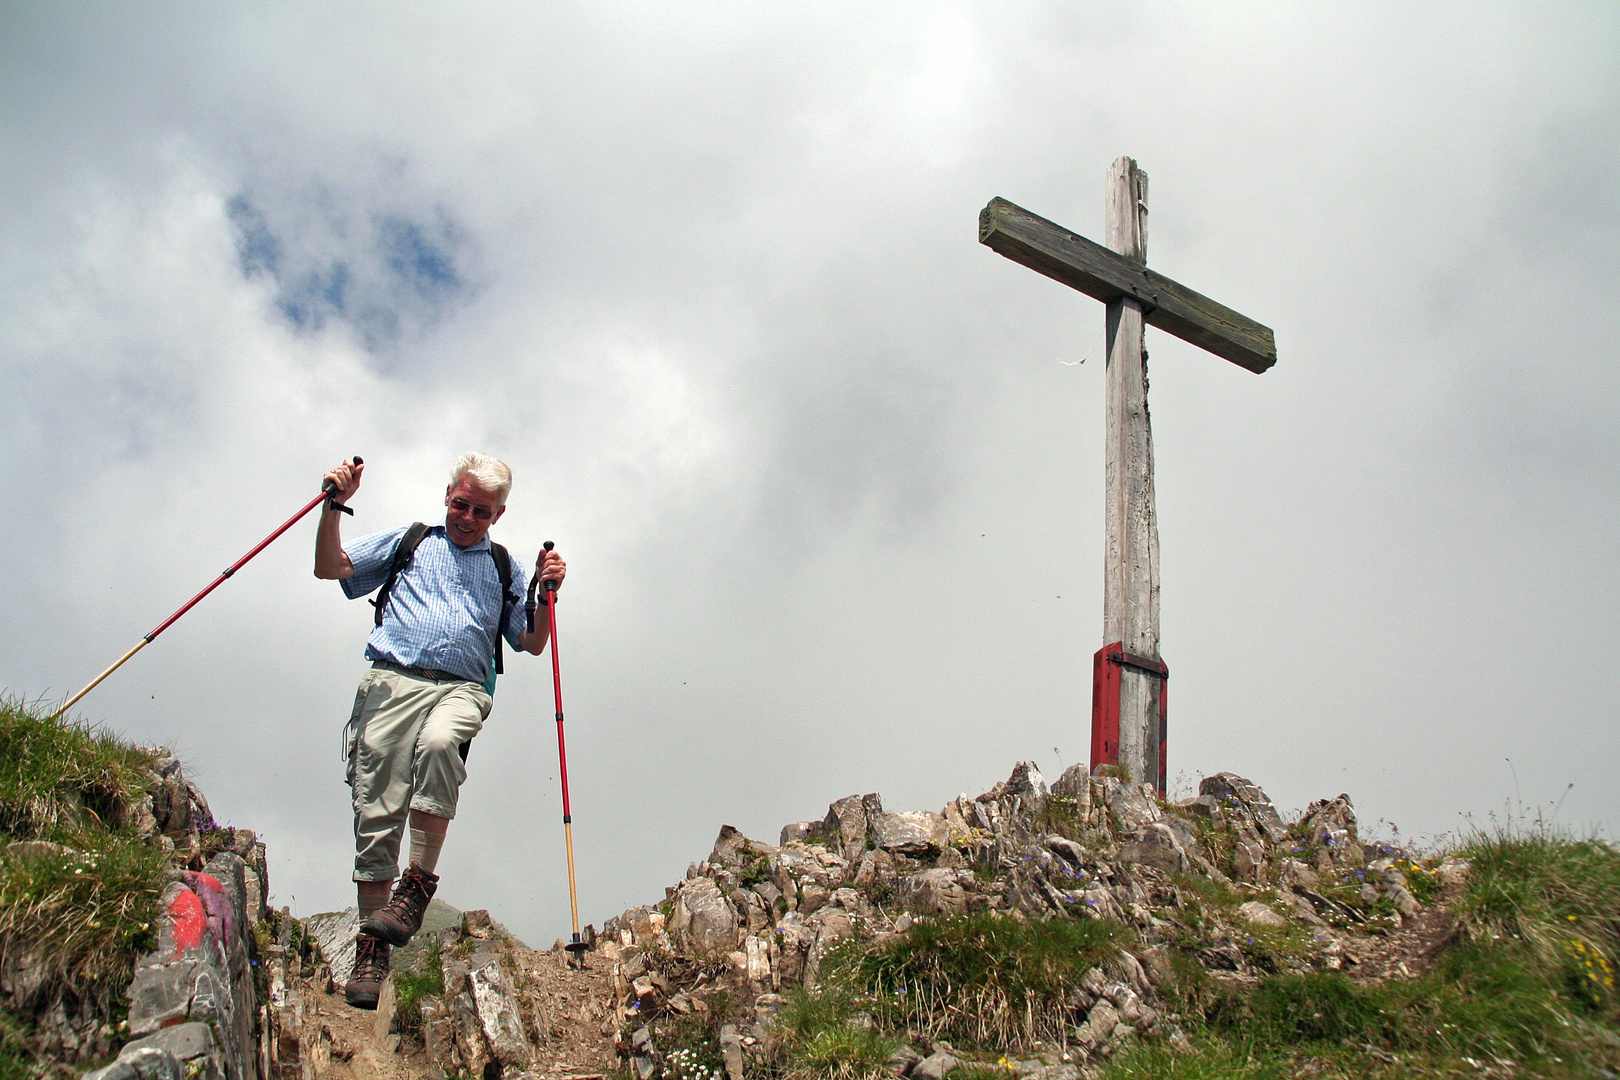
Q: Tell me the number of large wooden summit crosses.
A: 1